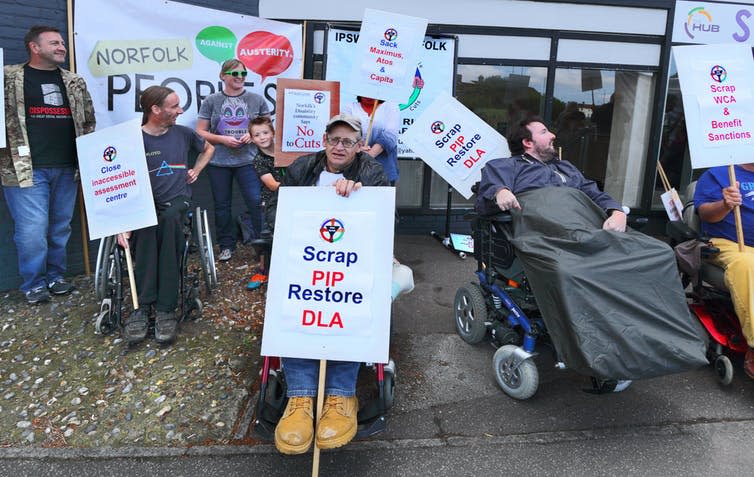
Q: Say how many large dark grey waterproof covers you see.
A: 1